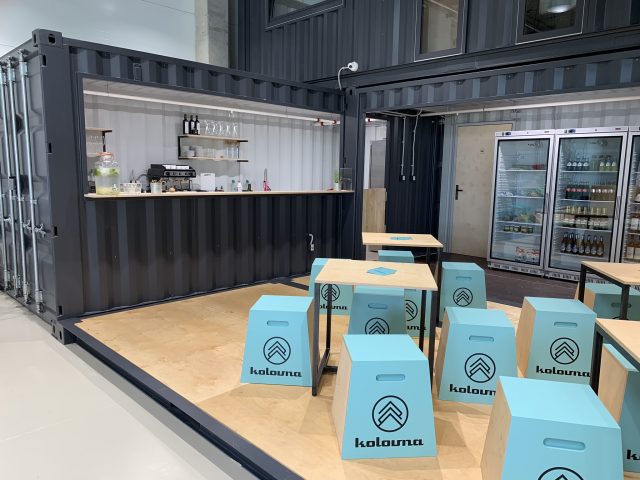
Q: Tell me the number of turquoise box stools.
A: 12